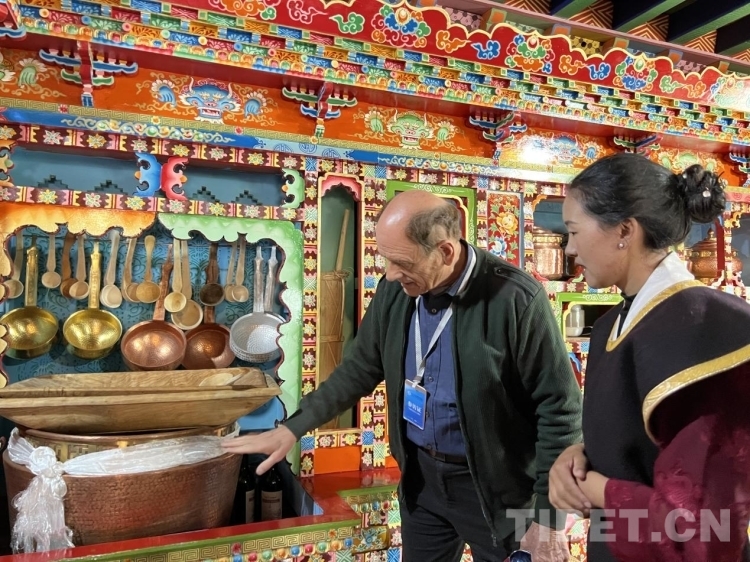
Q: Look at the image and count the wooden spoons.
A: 12